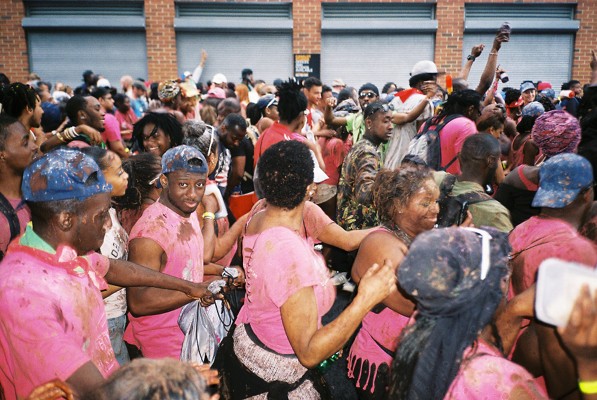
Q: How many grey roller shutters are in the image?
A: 4